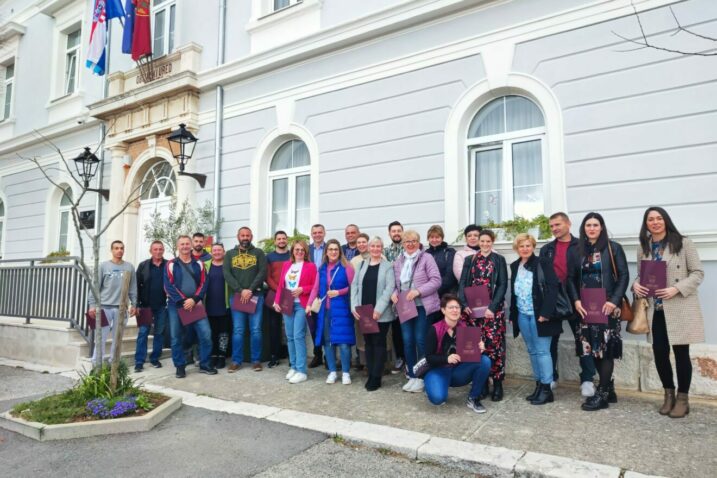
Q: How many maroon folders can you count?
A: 13